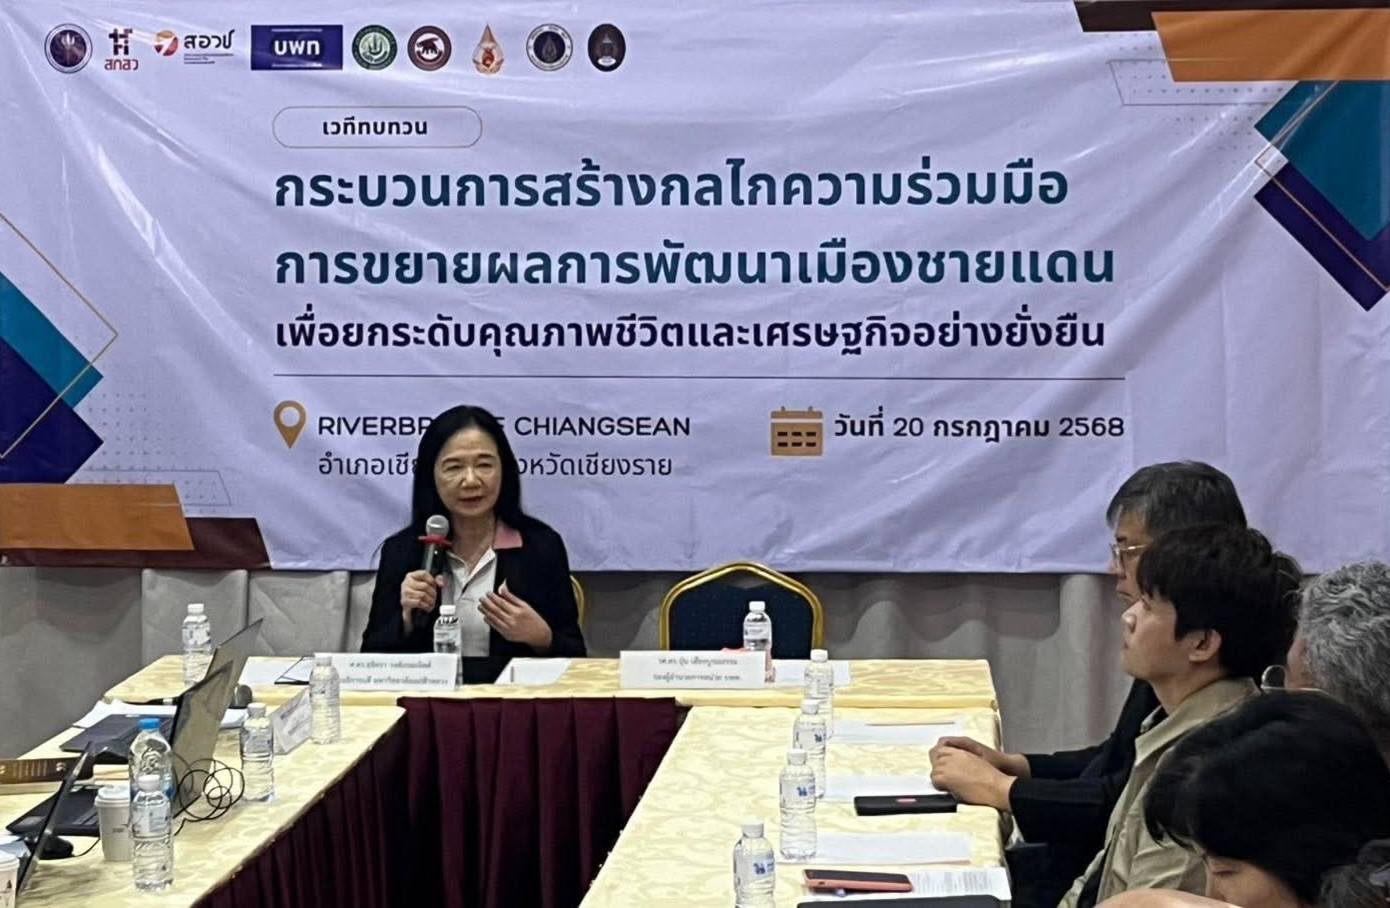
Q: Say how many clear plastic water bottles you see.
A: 11